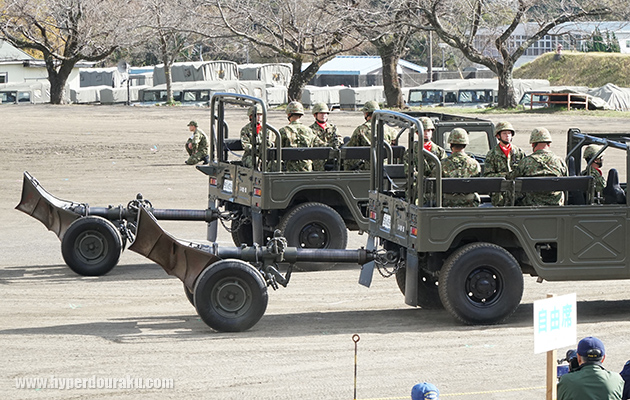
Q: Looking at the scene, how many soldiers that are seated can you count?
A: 9